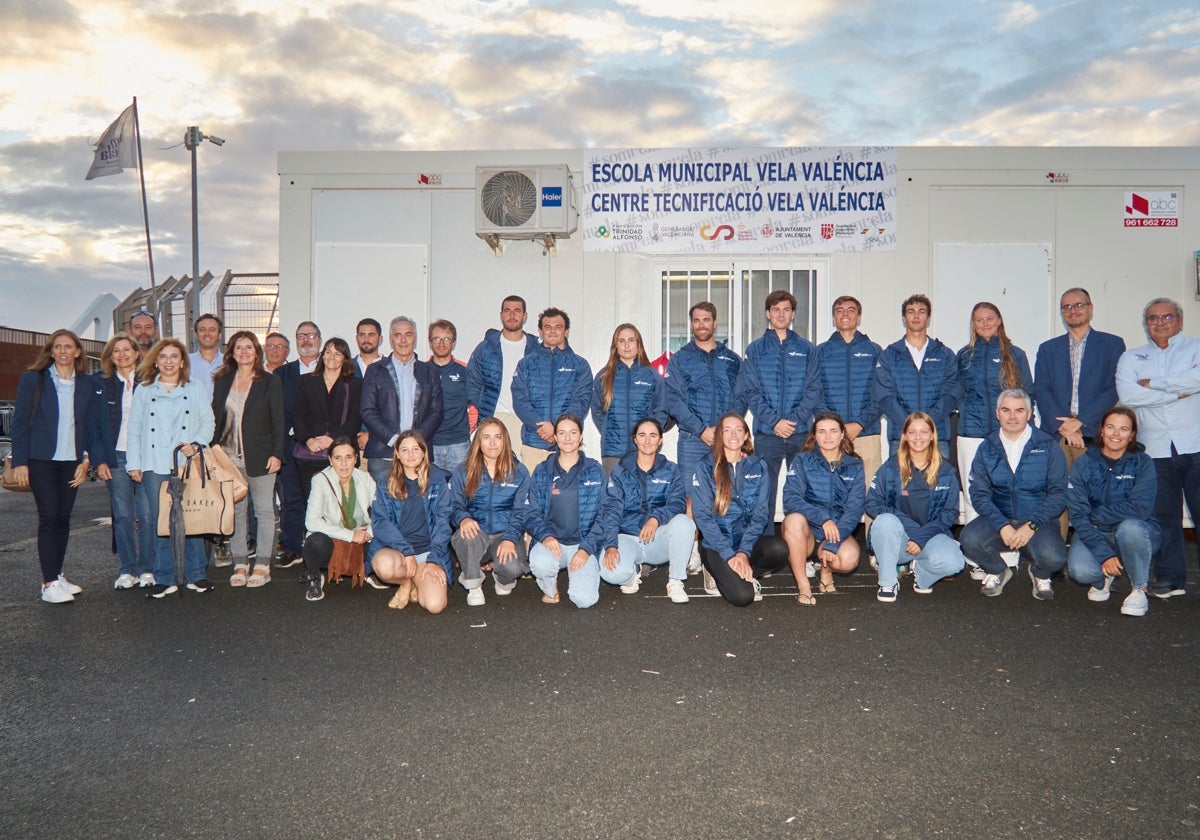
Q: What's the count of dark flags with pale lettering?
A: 0